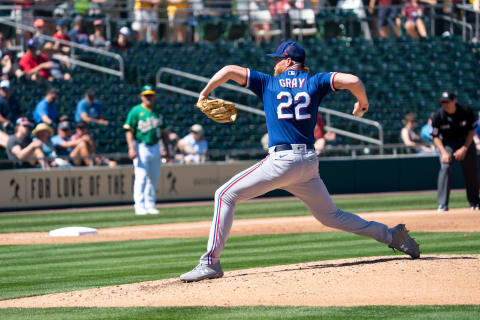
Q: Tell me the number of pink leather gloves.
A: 0